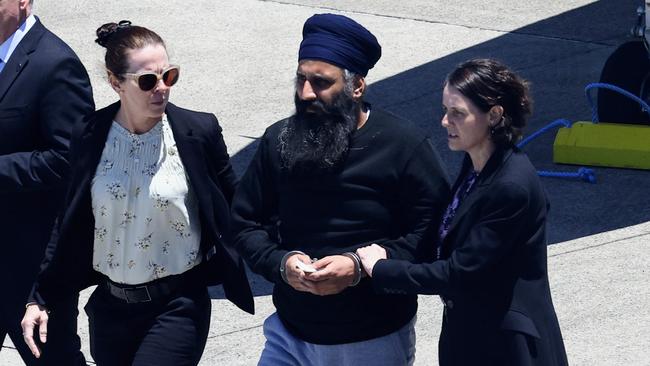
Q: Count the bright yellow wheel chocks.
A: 1